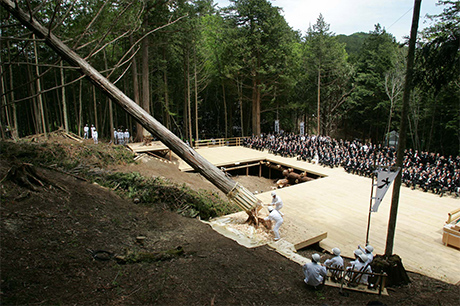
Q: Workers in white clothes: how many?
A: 14